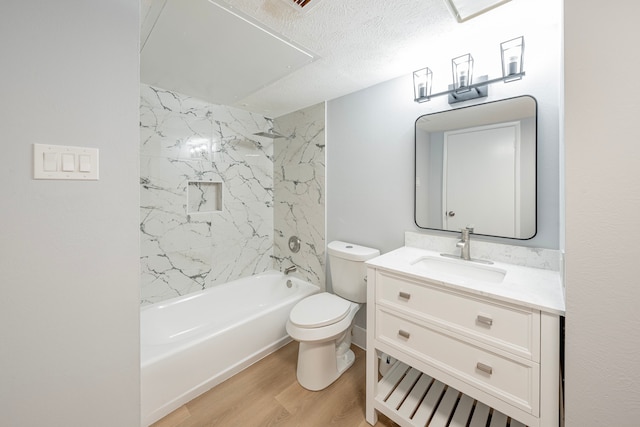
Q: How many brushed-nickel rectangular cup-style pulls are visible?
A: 4